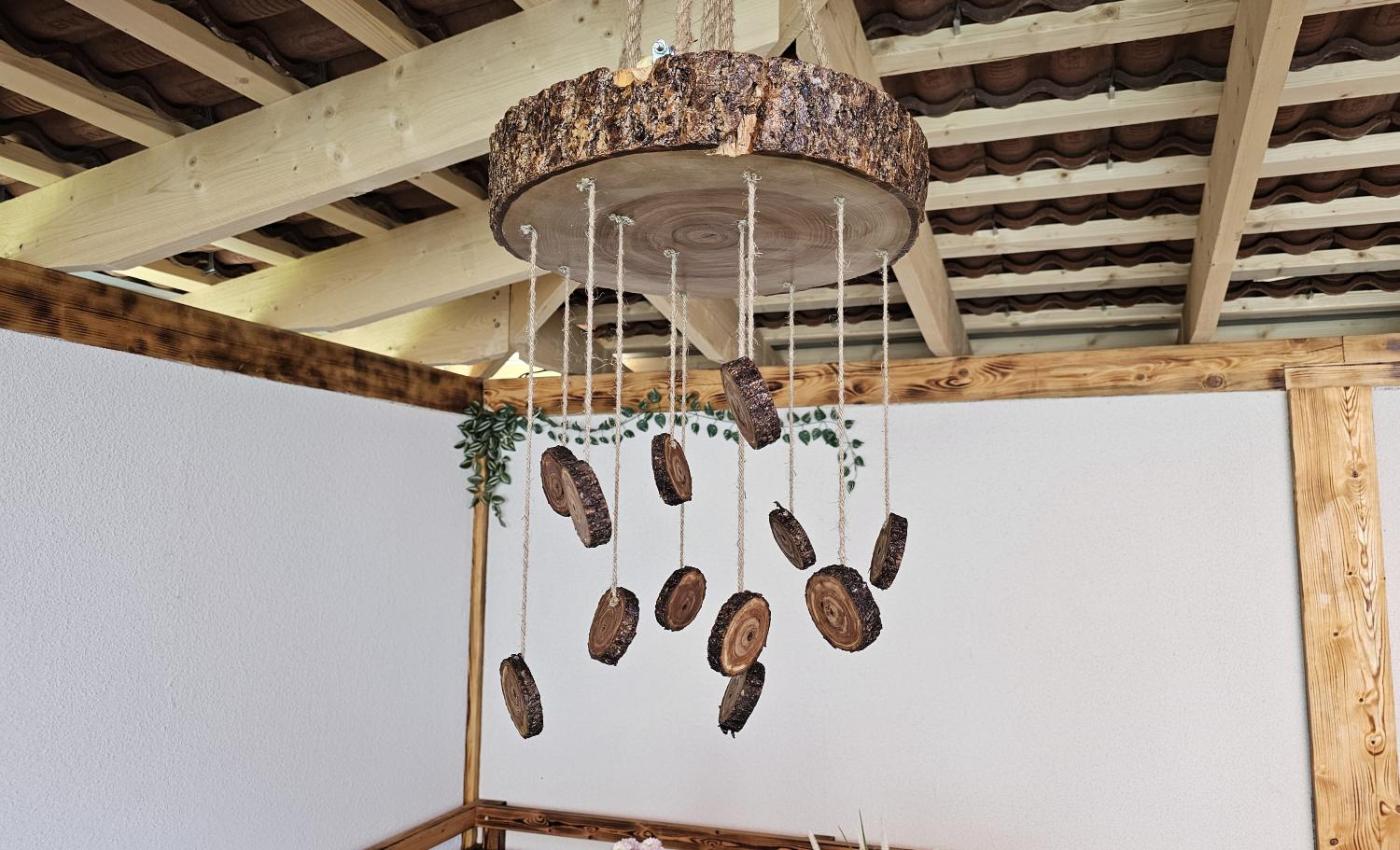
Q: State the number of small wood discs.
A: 12